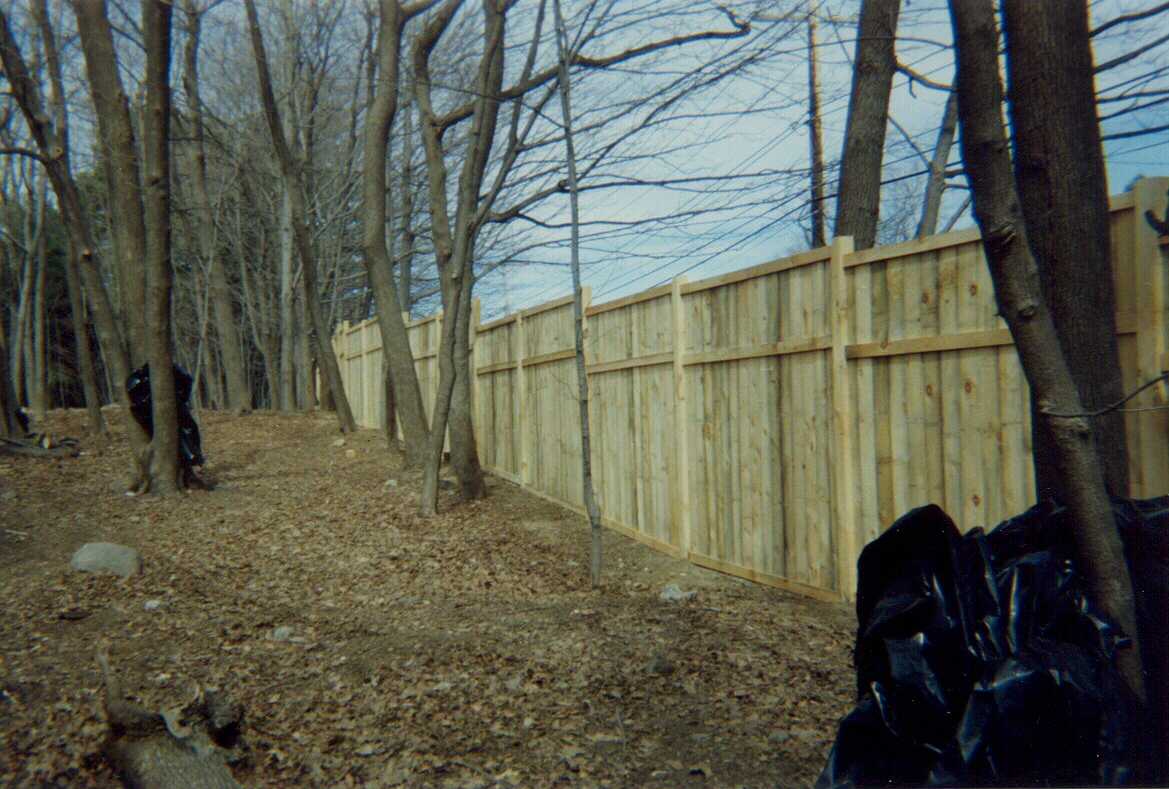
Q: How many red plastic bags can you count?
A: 0